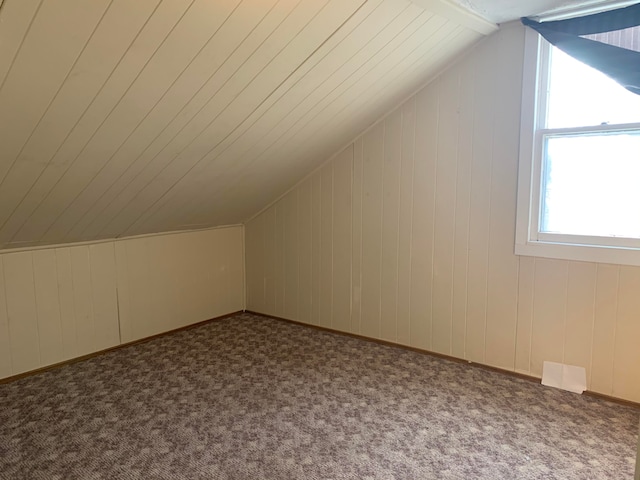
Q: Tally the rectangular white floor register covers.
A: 1